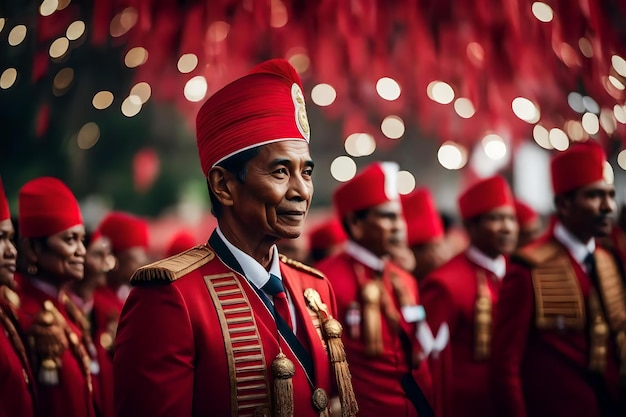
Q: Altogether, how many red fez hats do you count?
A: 11